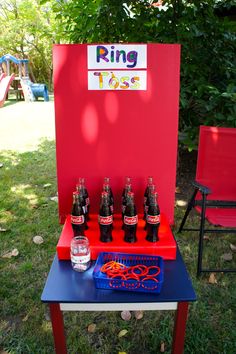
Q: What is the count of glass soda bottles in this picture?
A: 12